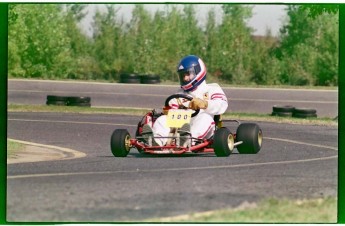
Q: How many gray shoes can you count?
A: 2